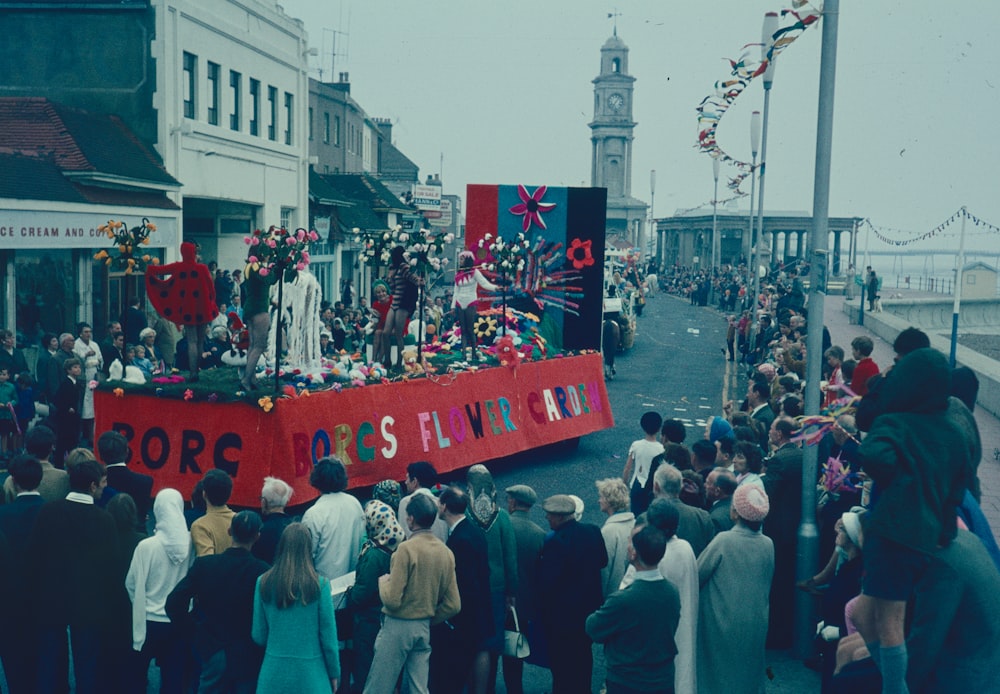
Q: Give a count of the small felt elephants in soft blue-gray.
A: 0